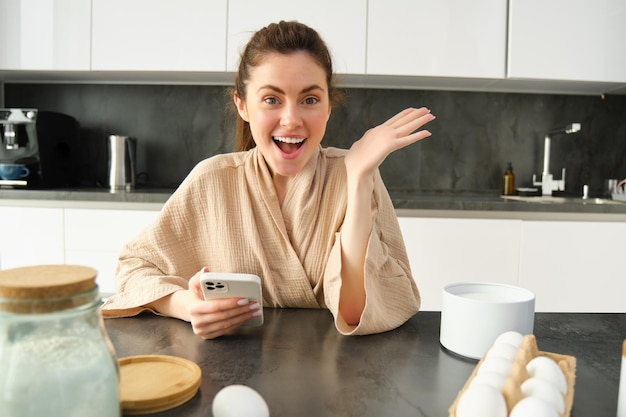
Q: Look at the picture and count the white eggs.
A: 9